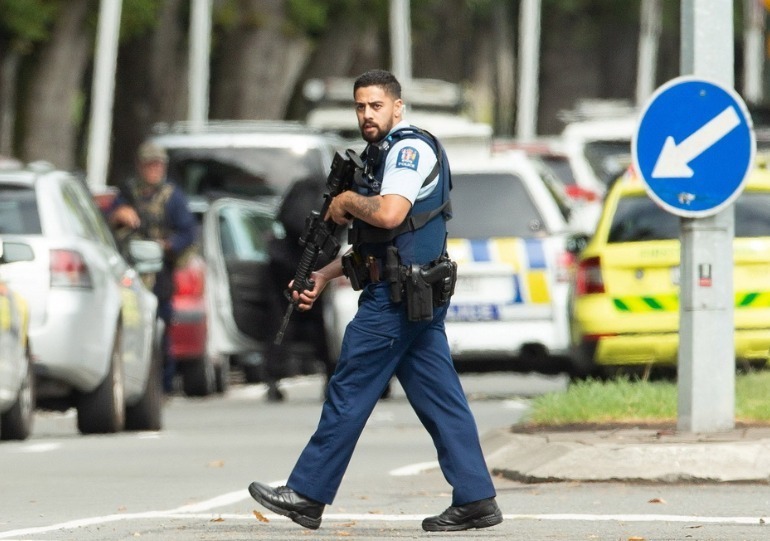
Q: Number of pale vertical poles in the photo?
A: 7